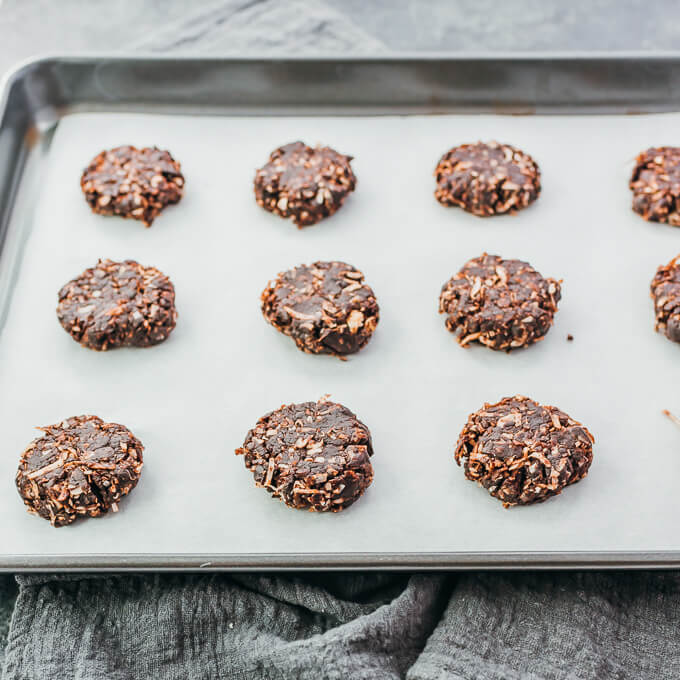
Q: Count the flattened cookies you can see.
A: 11